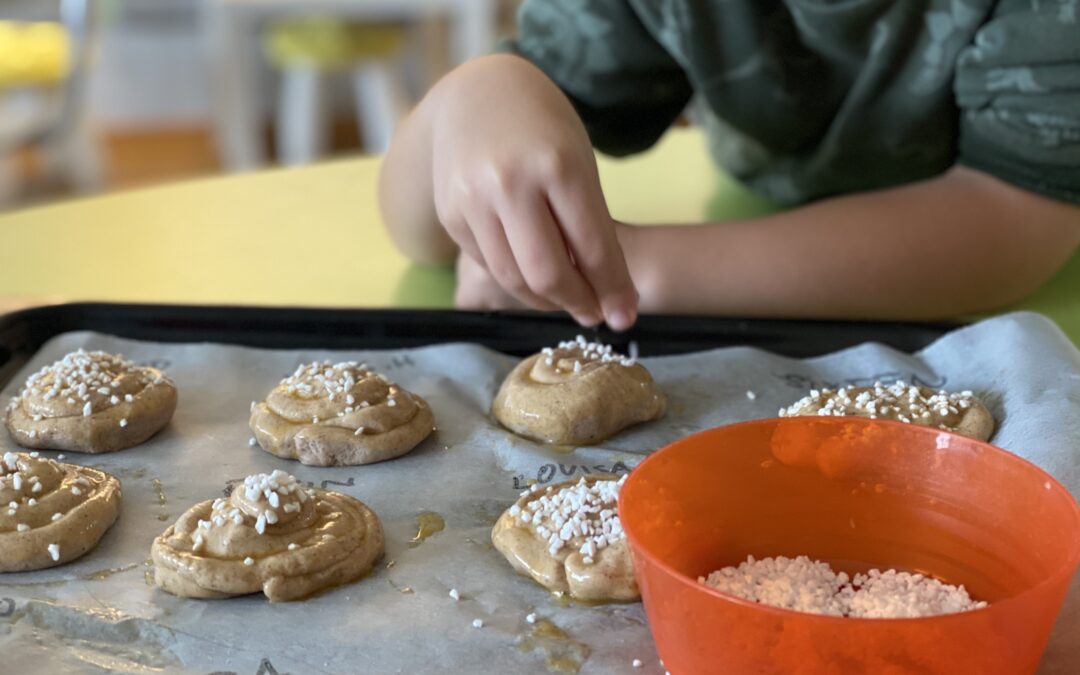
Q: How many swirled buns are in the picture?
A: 7